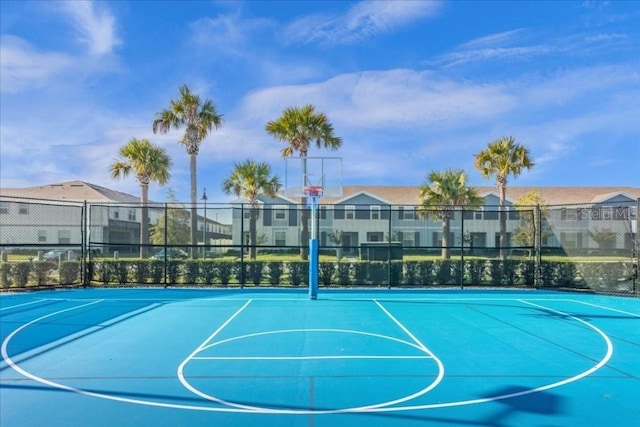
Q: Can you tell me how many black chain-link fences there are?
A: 1